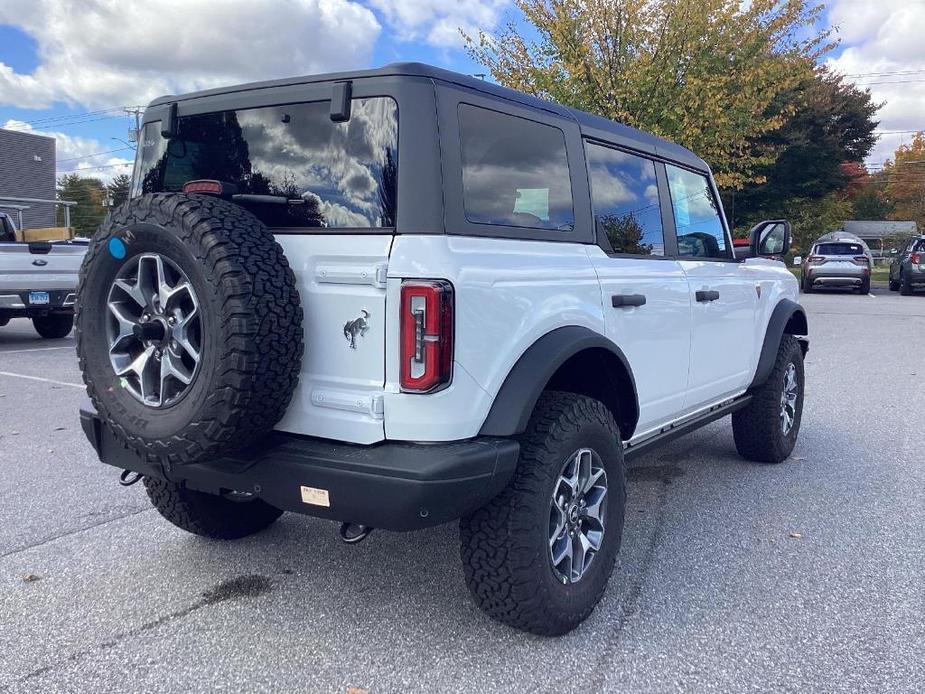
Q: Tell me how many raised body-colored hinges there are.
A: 2